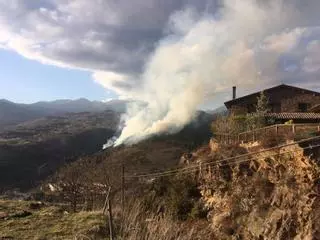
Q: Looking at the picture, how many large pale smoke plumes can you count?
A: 1